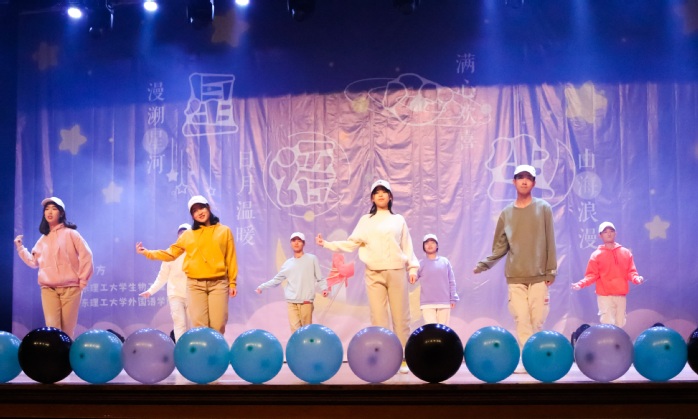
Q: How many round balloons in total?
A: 14